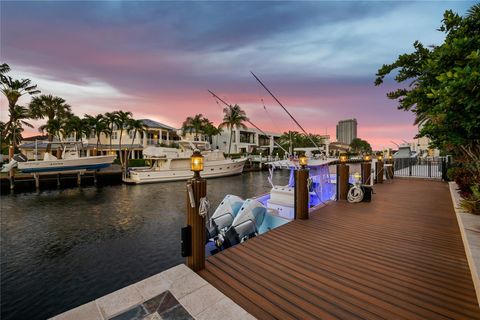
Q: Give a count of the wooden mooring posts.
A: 6